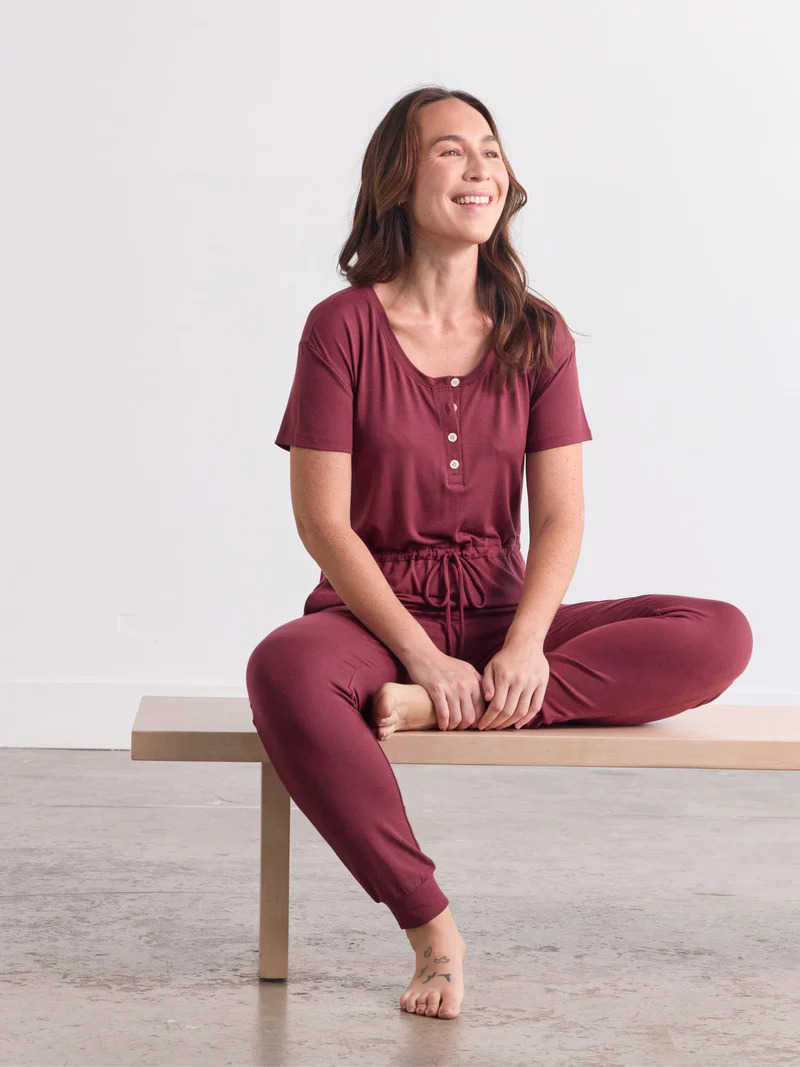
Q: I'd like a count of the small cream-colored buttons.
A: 4